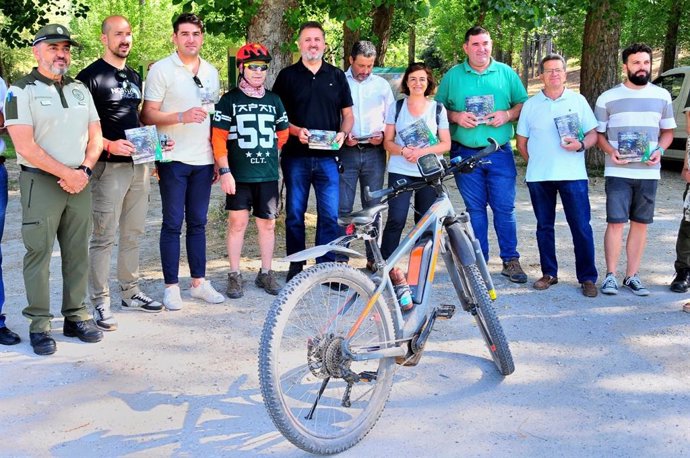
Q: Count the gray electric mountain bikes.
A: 1